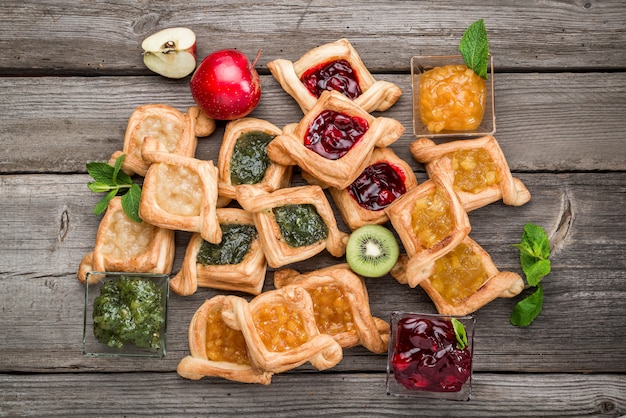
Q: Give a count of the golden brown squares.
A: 15